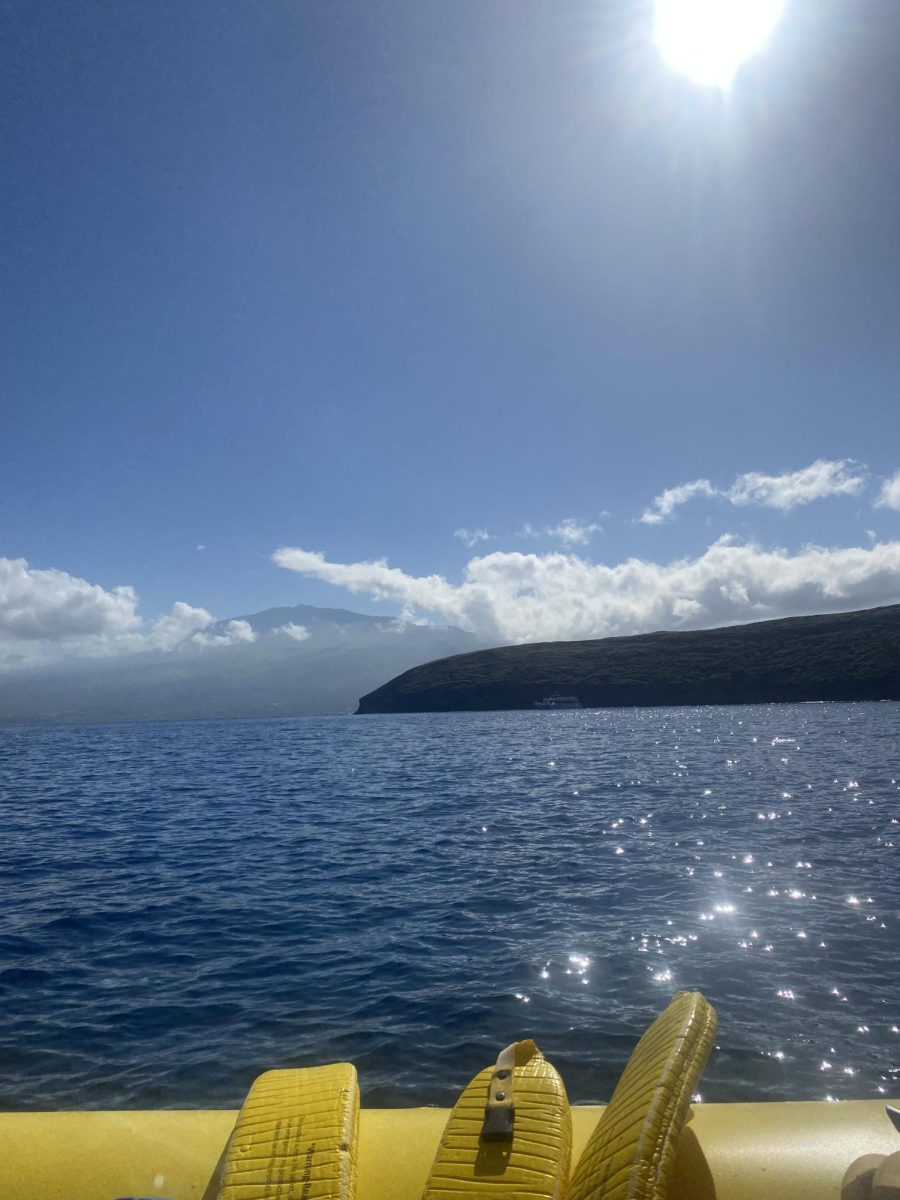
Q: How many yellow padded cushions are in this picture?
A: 3